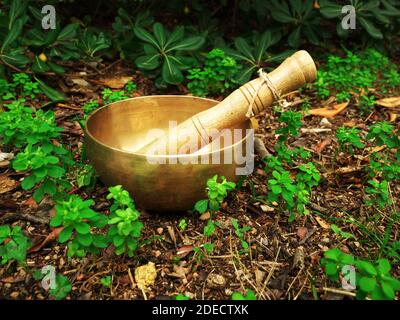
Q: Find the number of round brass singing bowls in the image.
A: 1